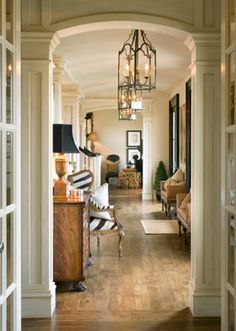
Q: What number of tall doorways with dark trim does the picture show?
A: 2